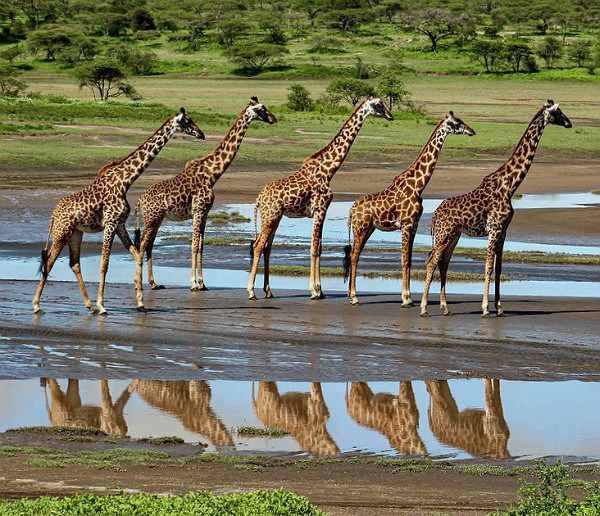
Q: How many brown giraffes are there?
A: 5